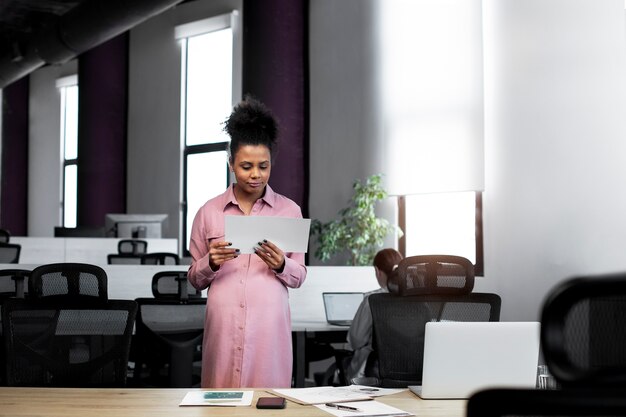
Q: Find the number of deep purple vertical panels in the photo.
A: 3